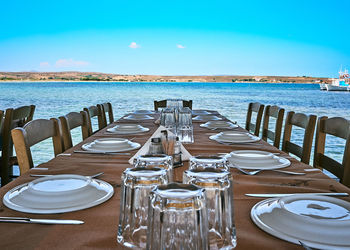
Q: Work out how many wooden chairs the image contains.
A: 10